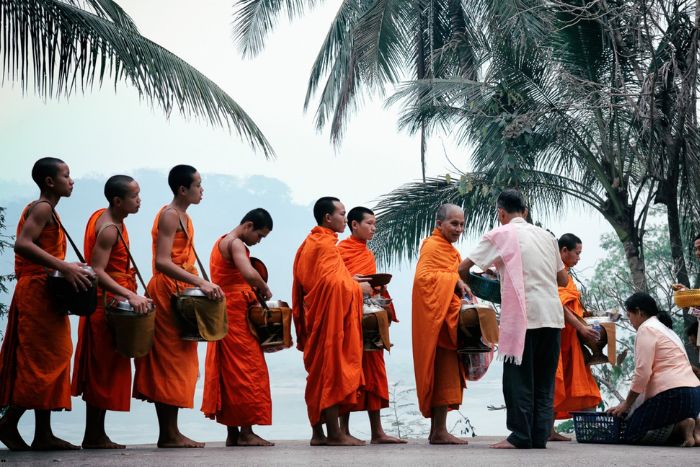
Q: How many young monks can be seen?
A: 7